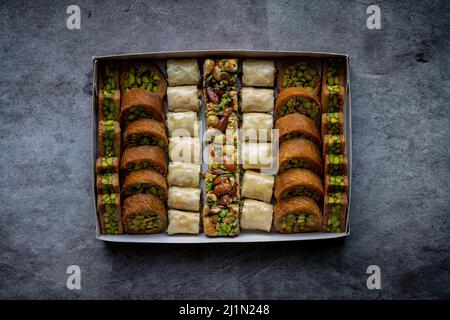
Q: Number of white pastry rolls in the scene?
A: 13